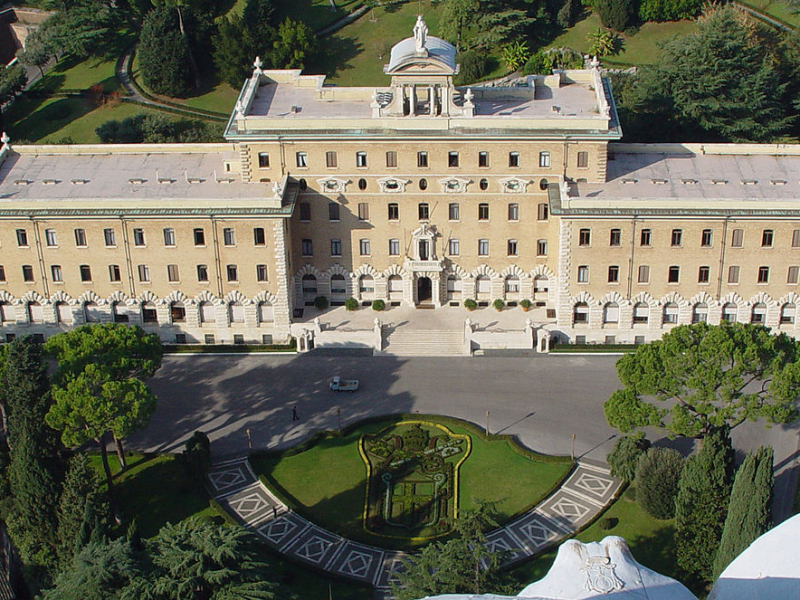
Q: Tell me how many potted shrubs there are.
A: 6